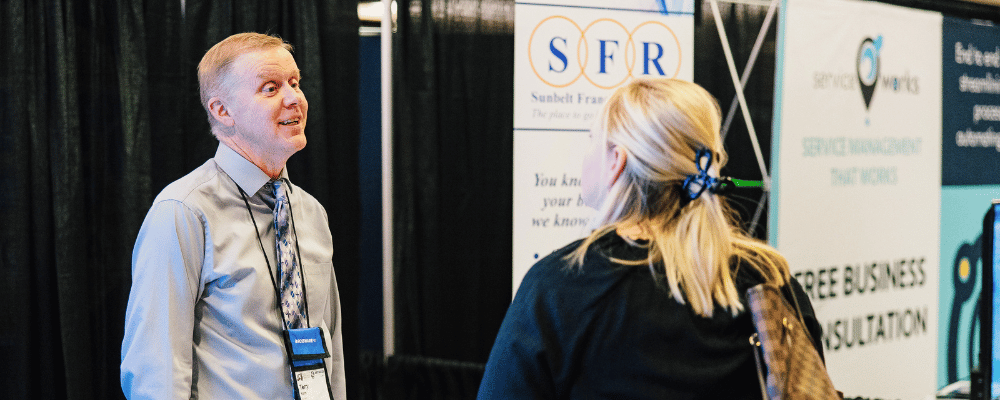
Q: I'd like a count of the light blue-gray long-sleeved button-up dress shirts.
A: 1